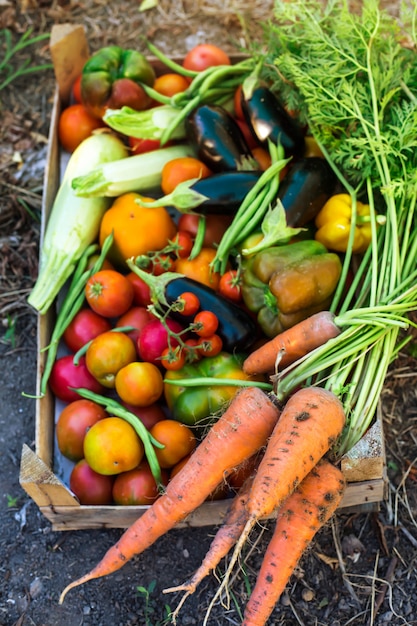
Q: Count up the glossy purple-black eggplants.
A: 5